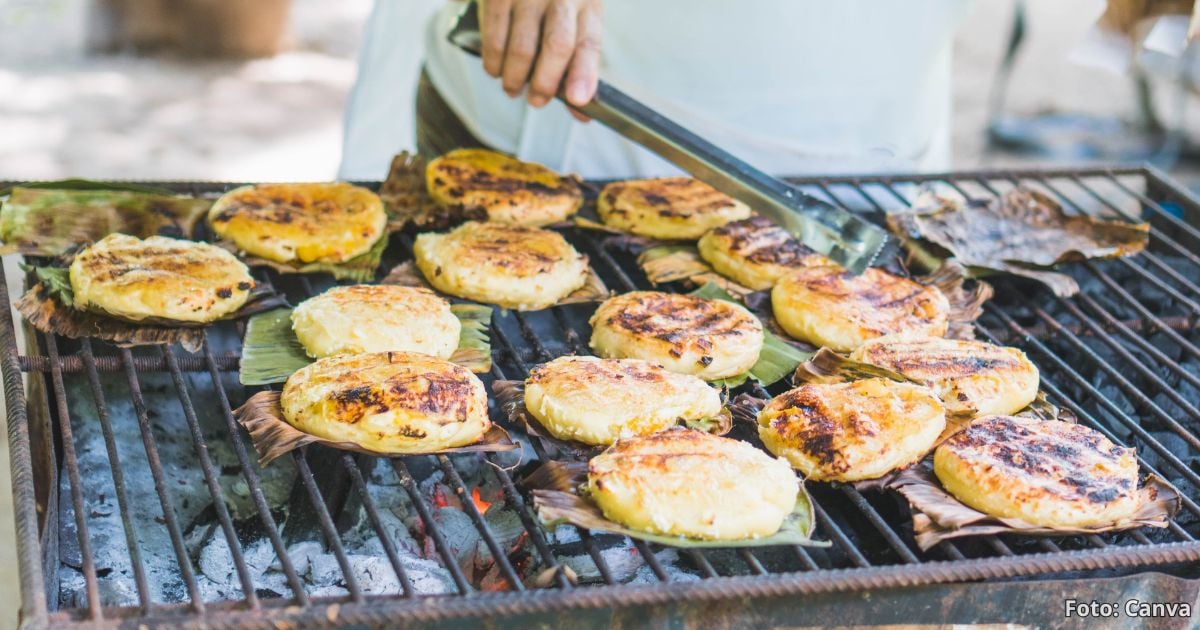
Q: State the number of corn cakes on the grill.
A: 15